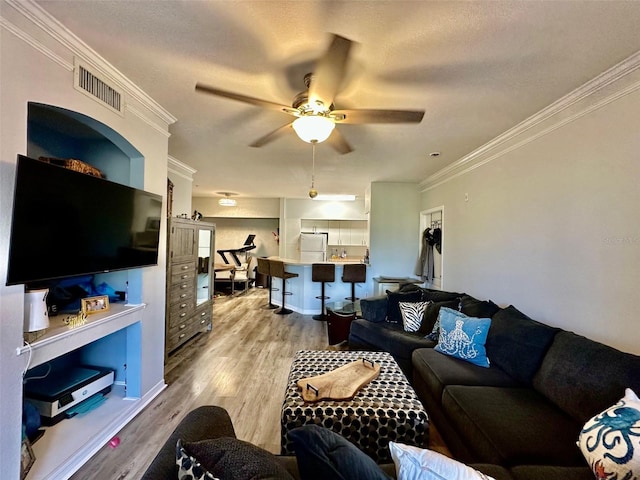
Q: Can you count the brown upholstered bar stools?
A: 4